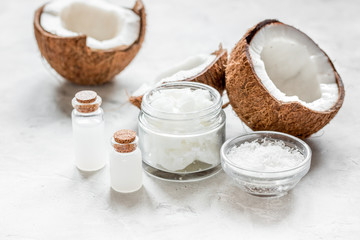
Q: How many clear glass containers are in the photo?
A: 4